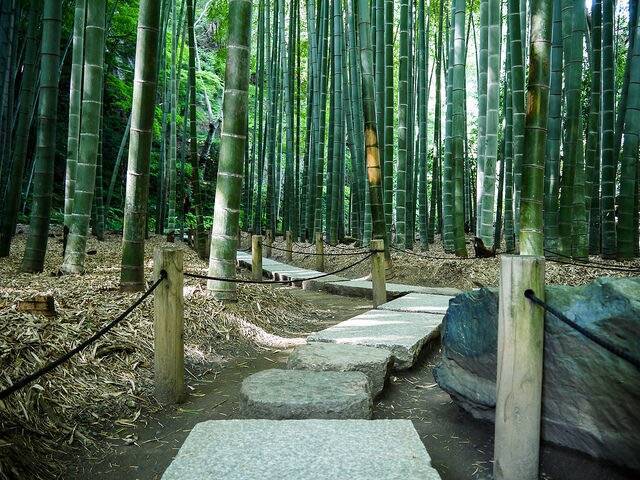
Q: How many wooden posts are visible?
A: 7